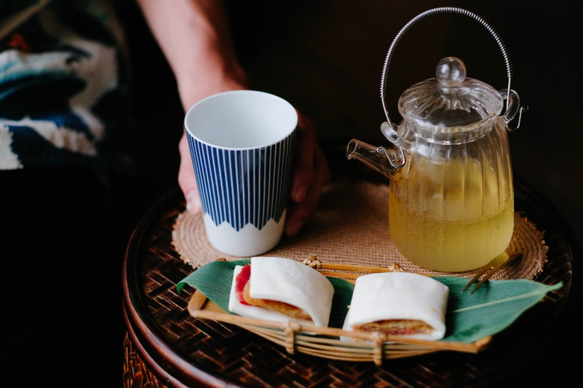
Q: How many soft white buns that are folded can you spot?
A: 2